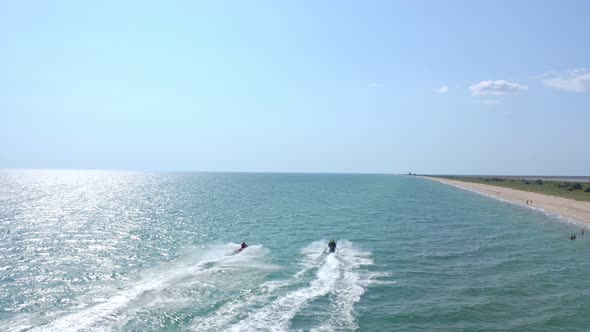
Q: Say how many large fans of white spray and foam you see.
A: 2